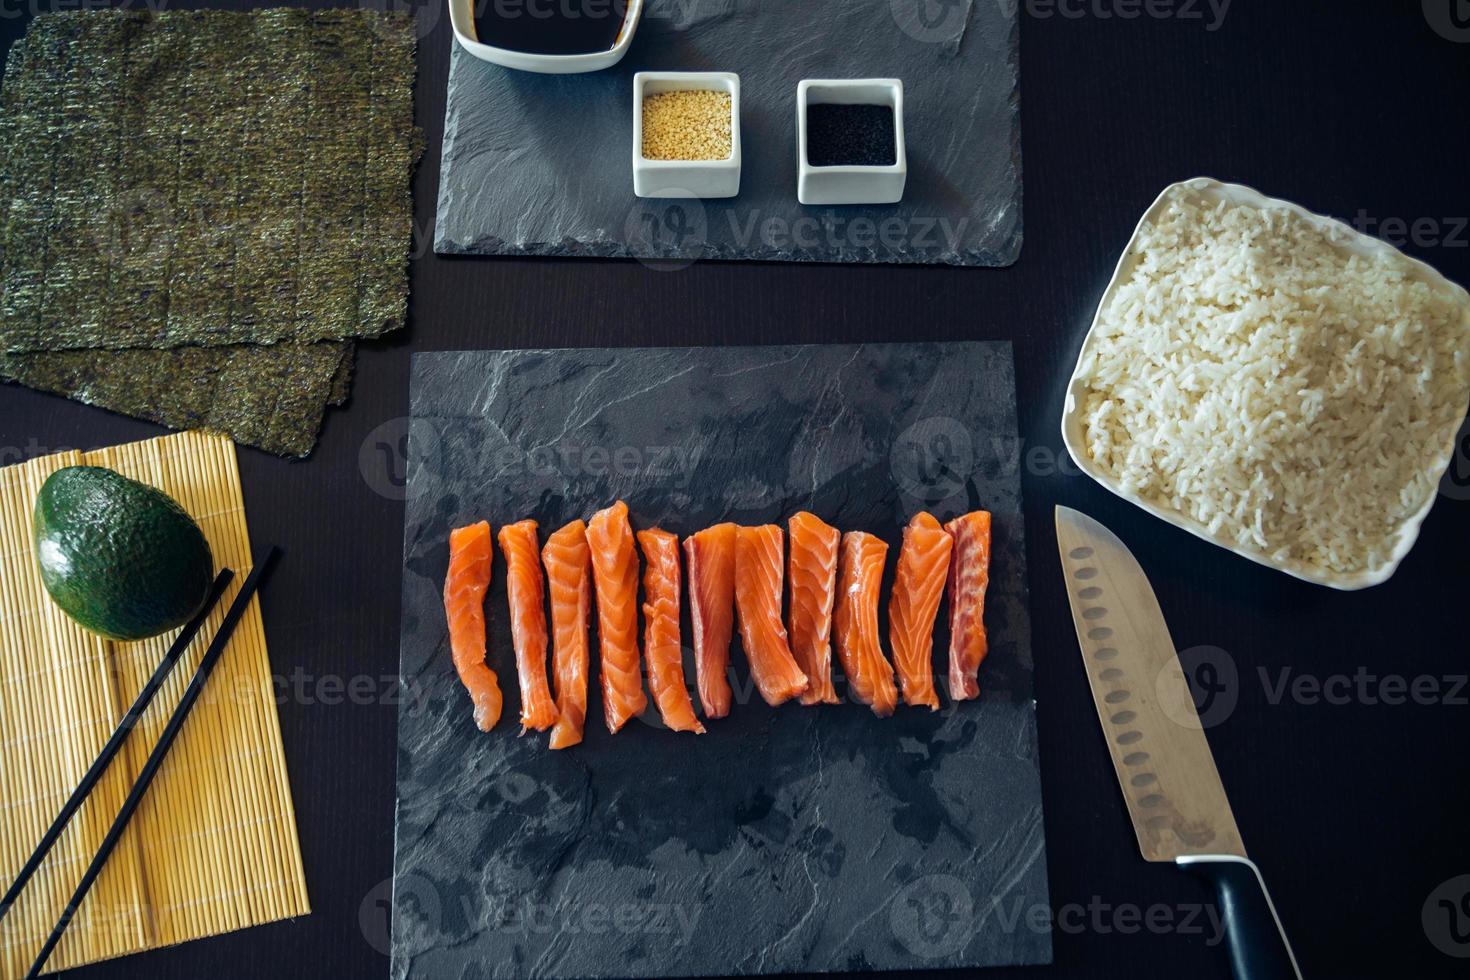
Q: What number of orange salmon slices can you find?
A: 11